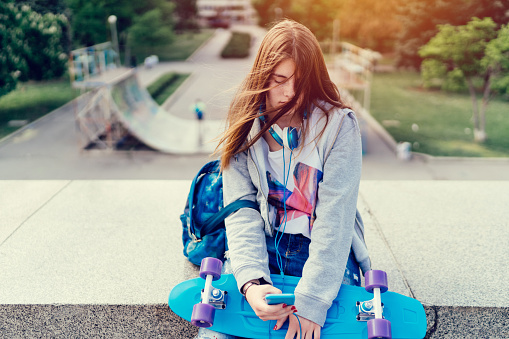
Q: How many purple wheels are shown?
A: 4